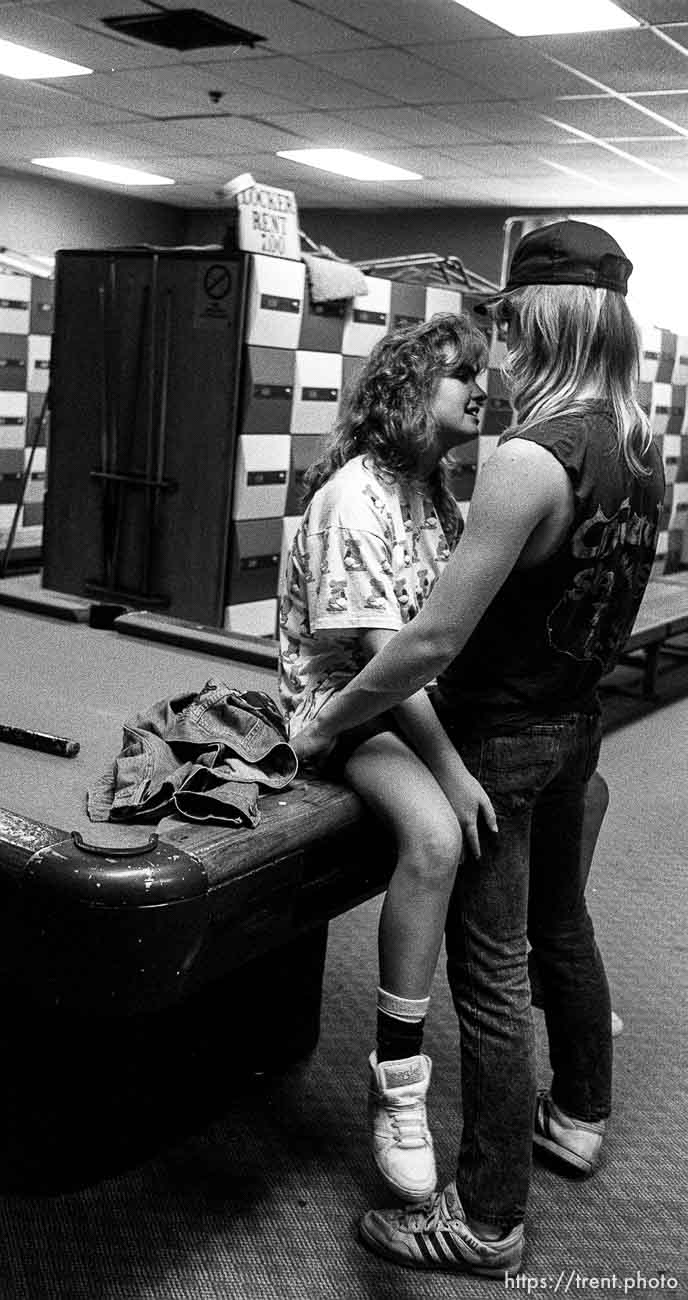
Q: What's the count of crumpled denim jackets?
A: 1